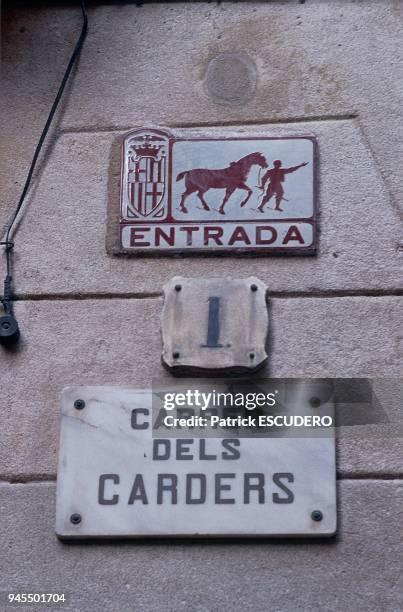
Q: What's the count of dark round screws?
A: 8